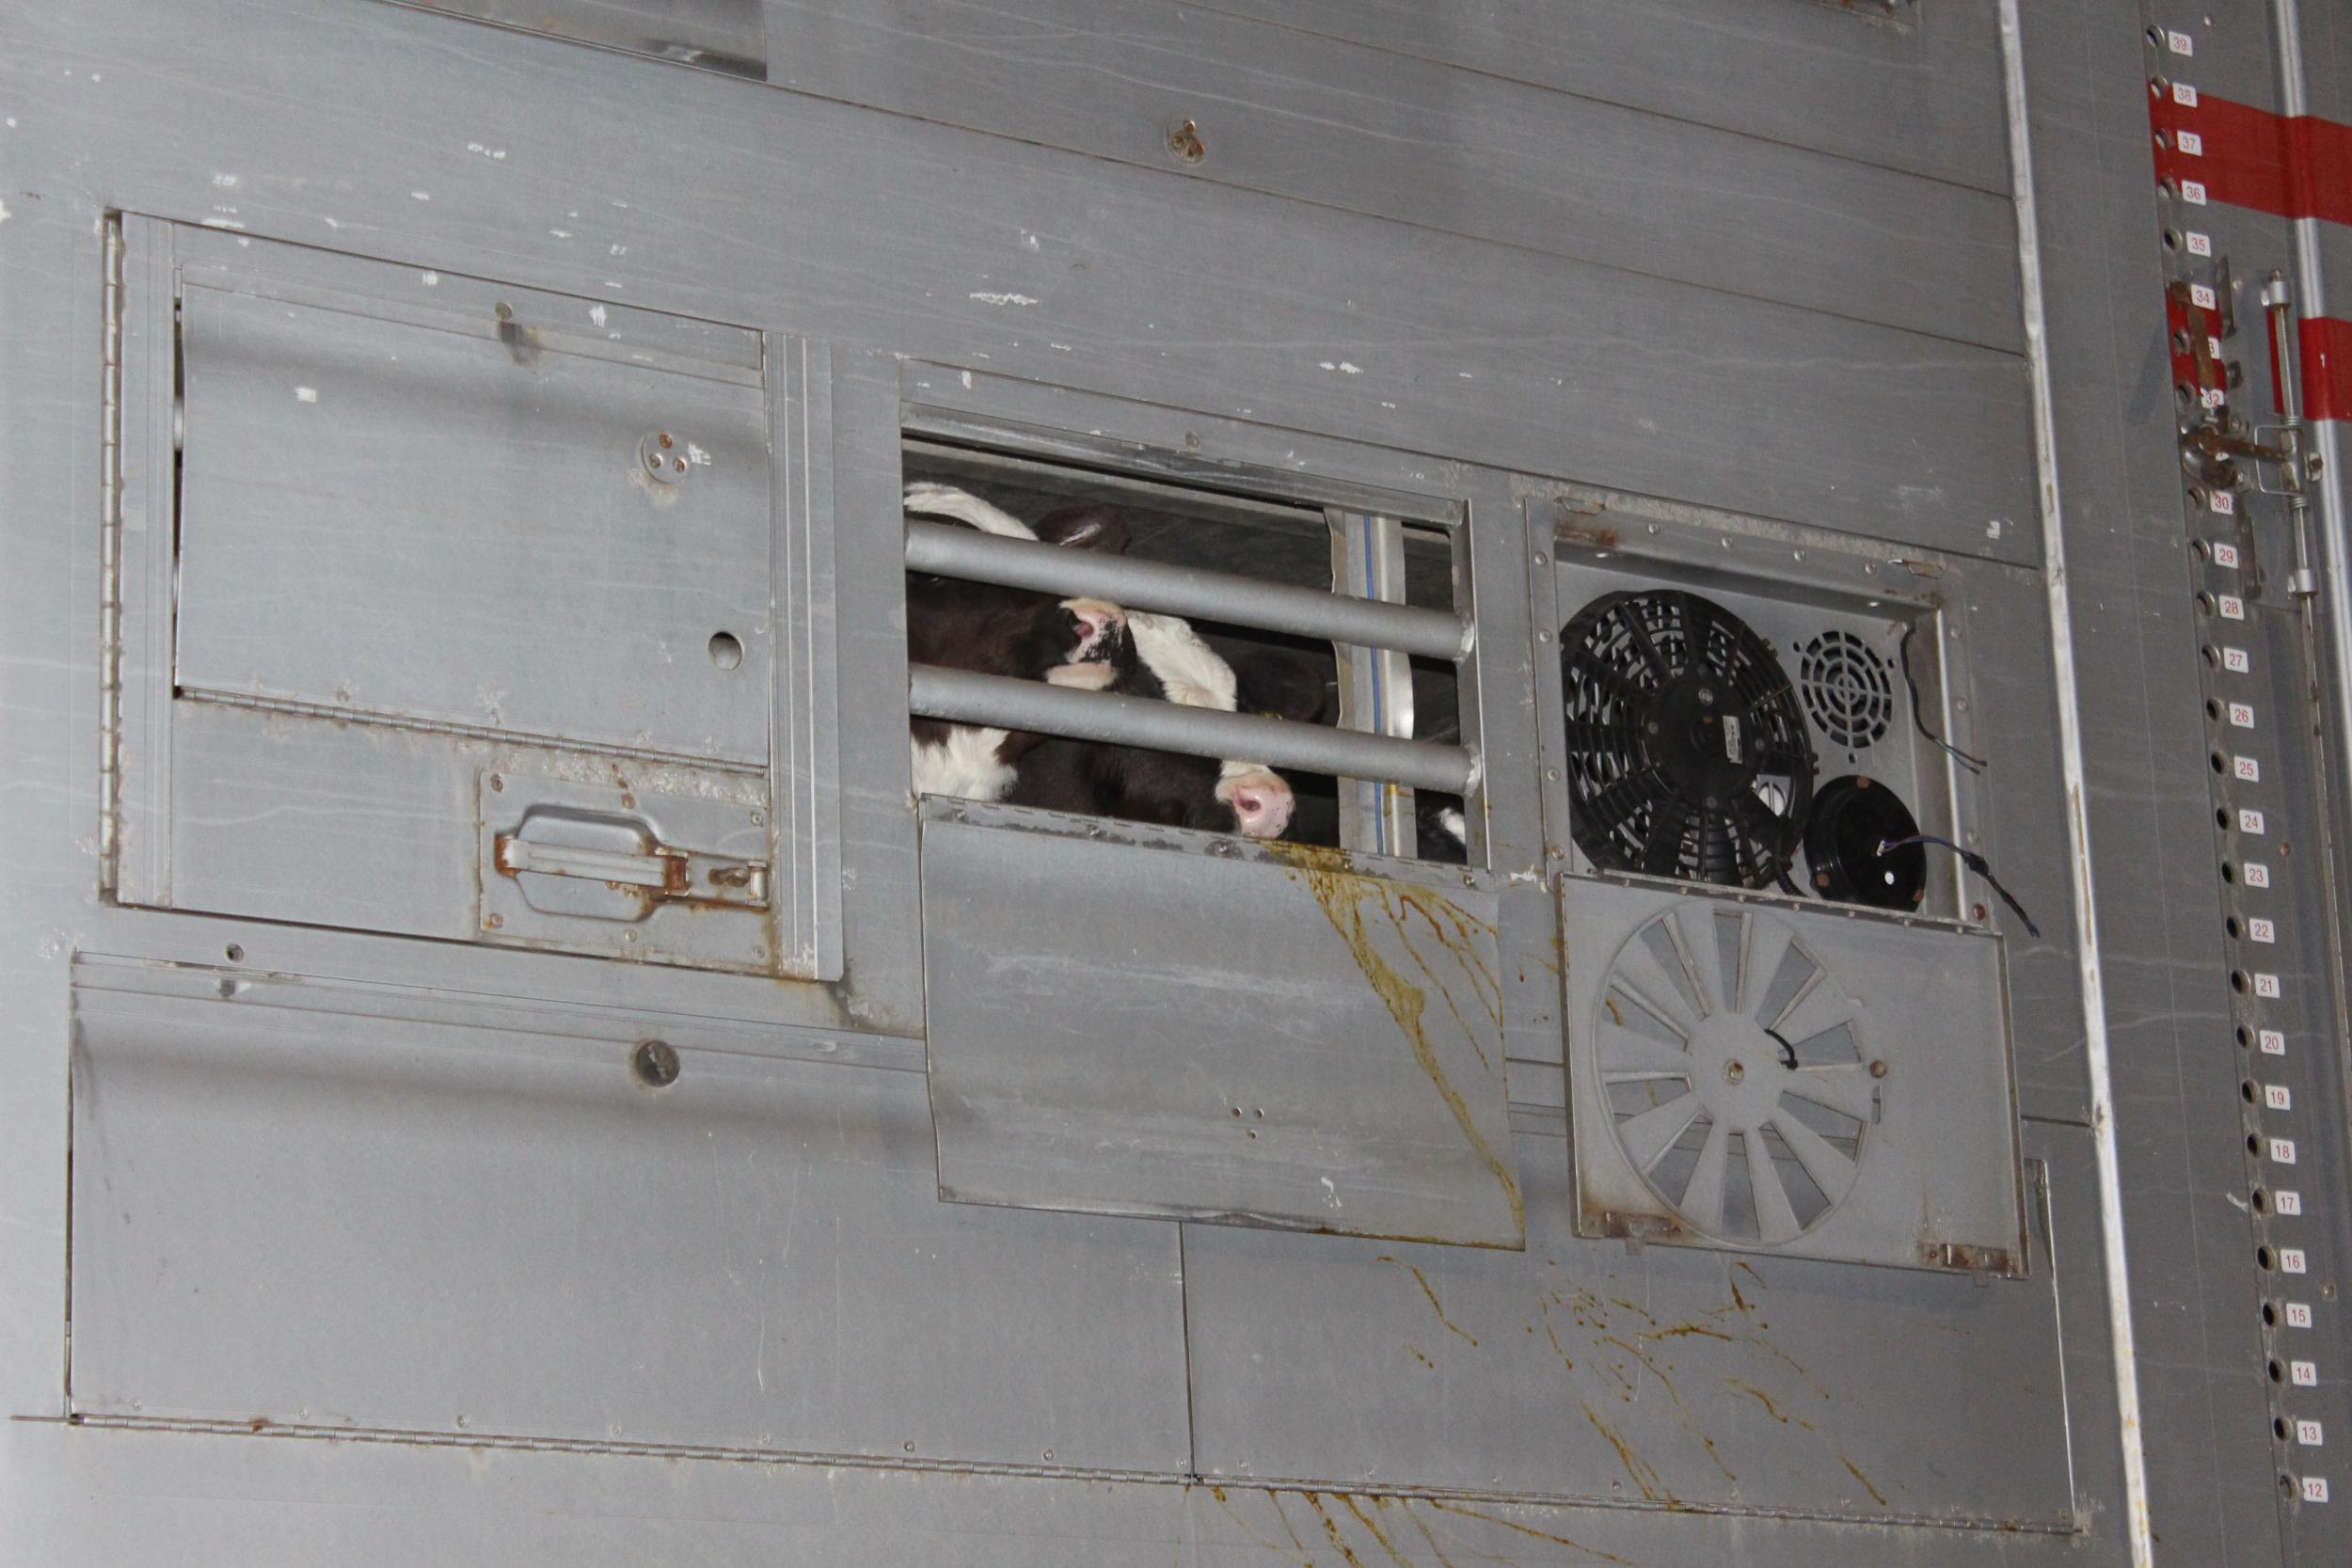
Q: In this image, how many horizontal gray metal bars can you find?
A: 2